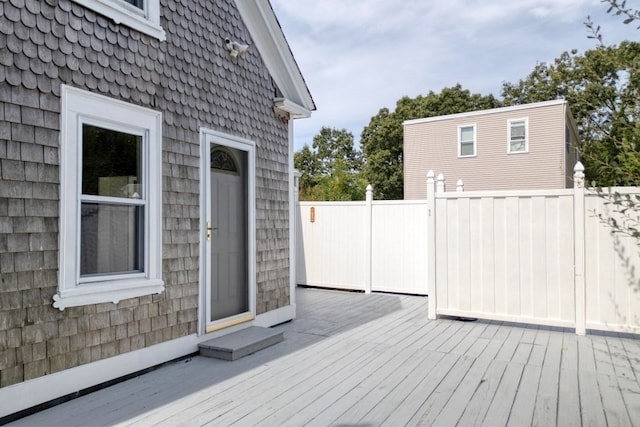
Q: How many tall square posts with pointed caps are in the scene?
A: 5